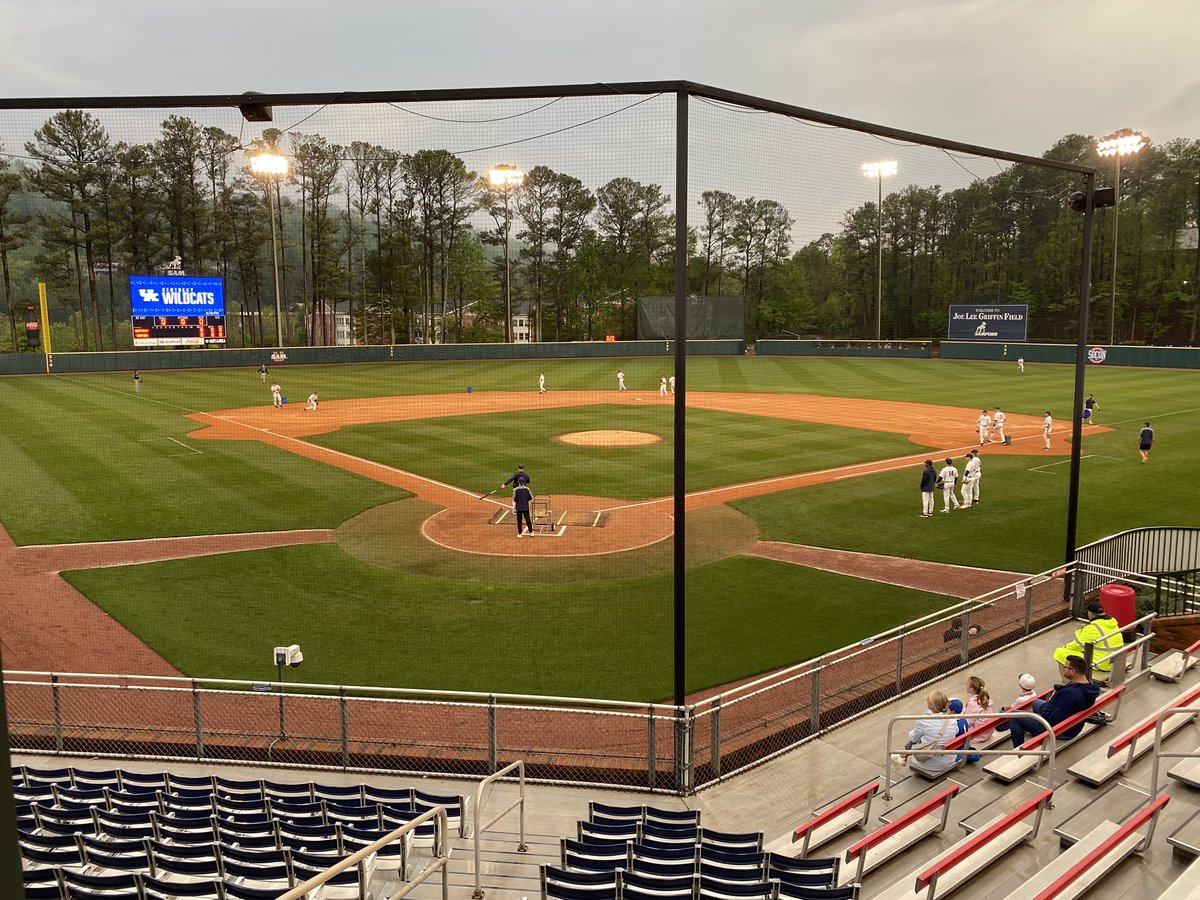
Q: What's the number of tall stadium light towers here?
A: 4